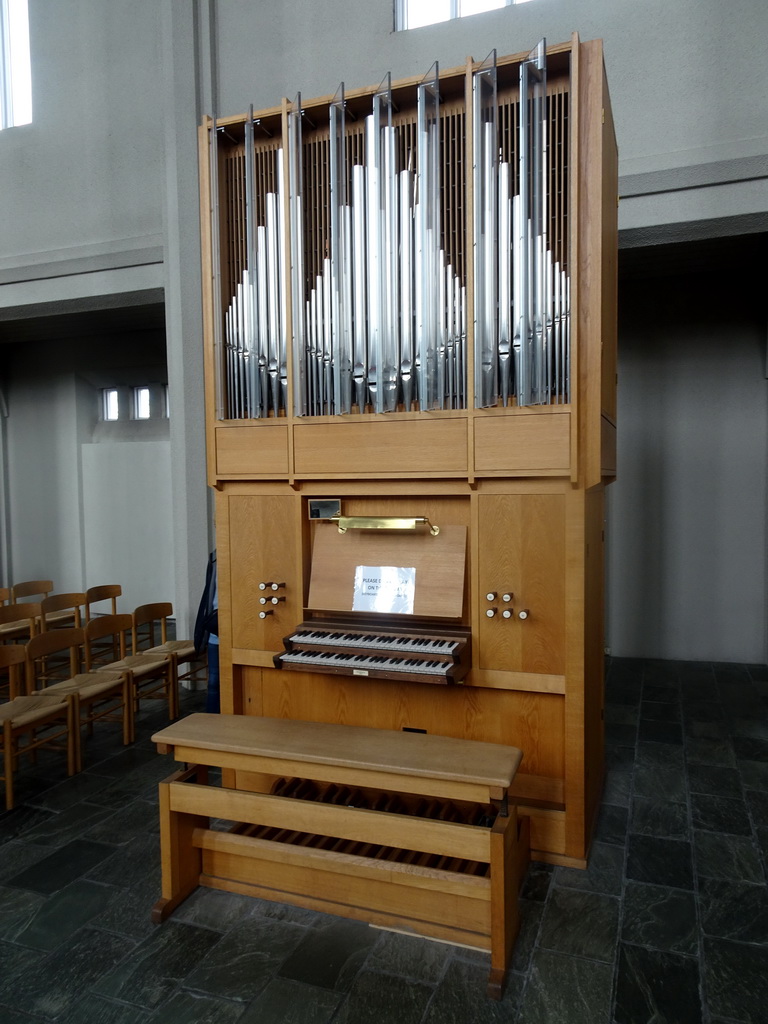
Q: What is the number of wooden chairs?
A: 9